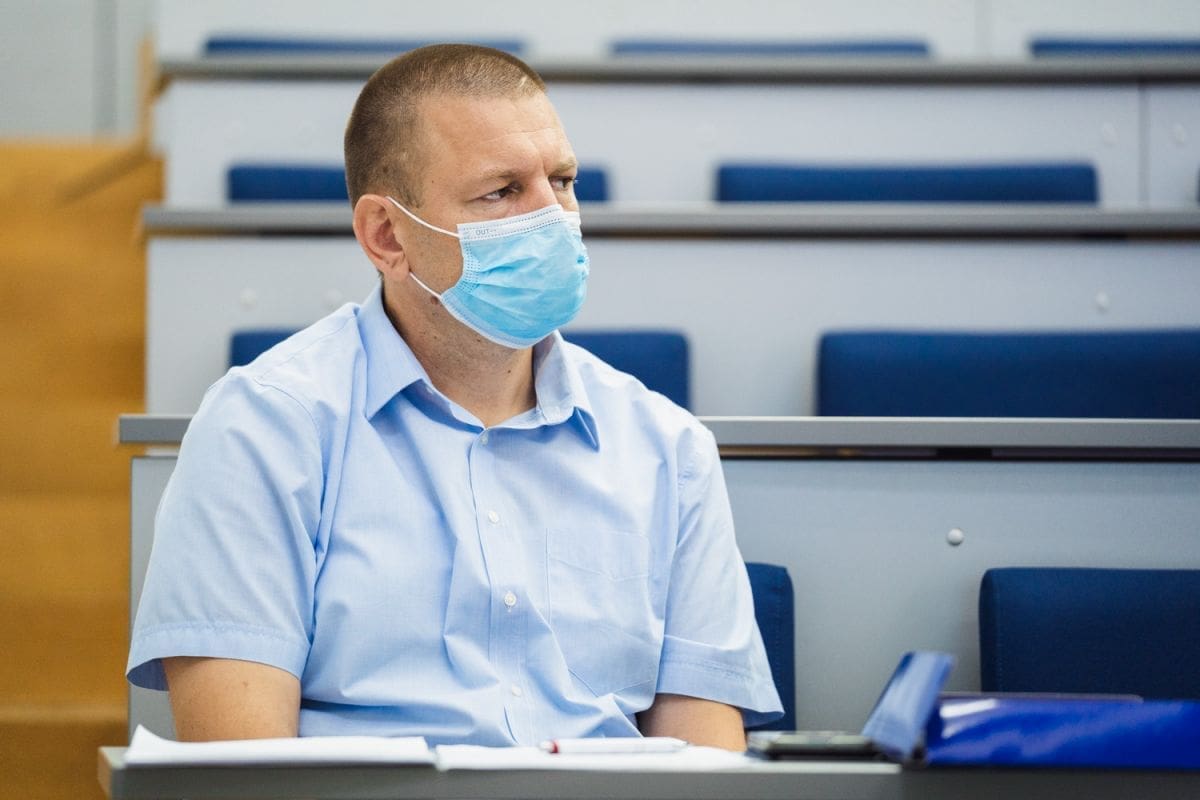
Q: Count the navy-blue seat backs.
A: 9